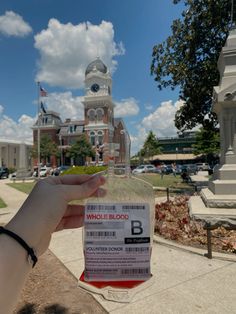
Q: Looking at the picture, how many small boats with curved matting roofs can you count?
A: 0